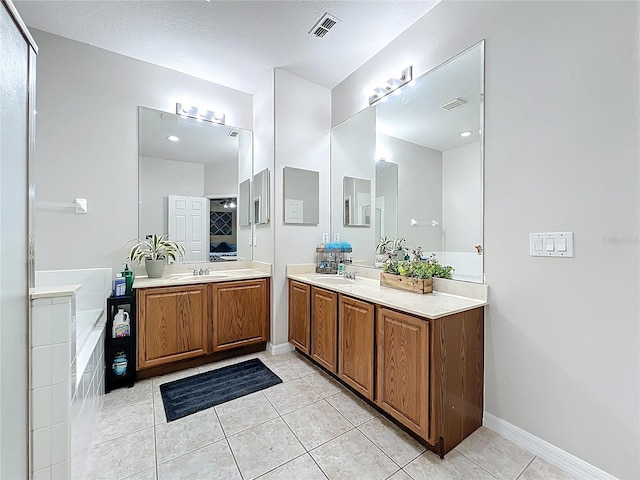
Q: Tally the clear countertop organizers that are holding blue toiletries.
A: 1